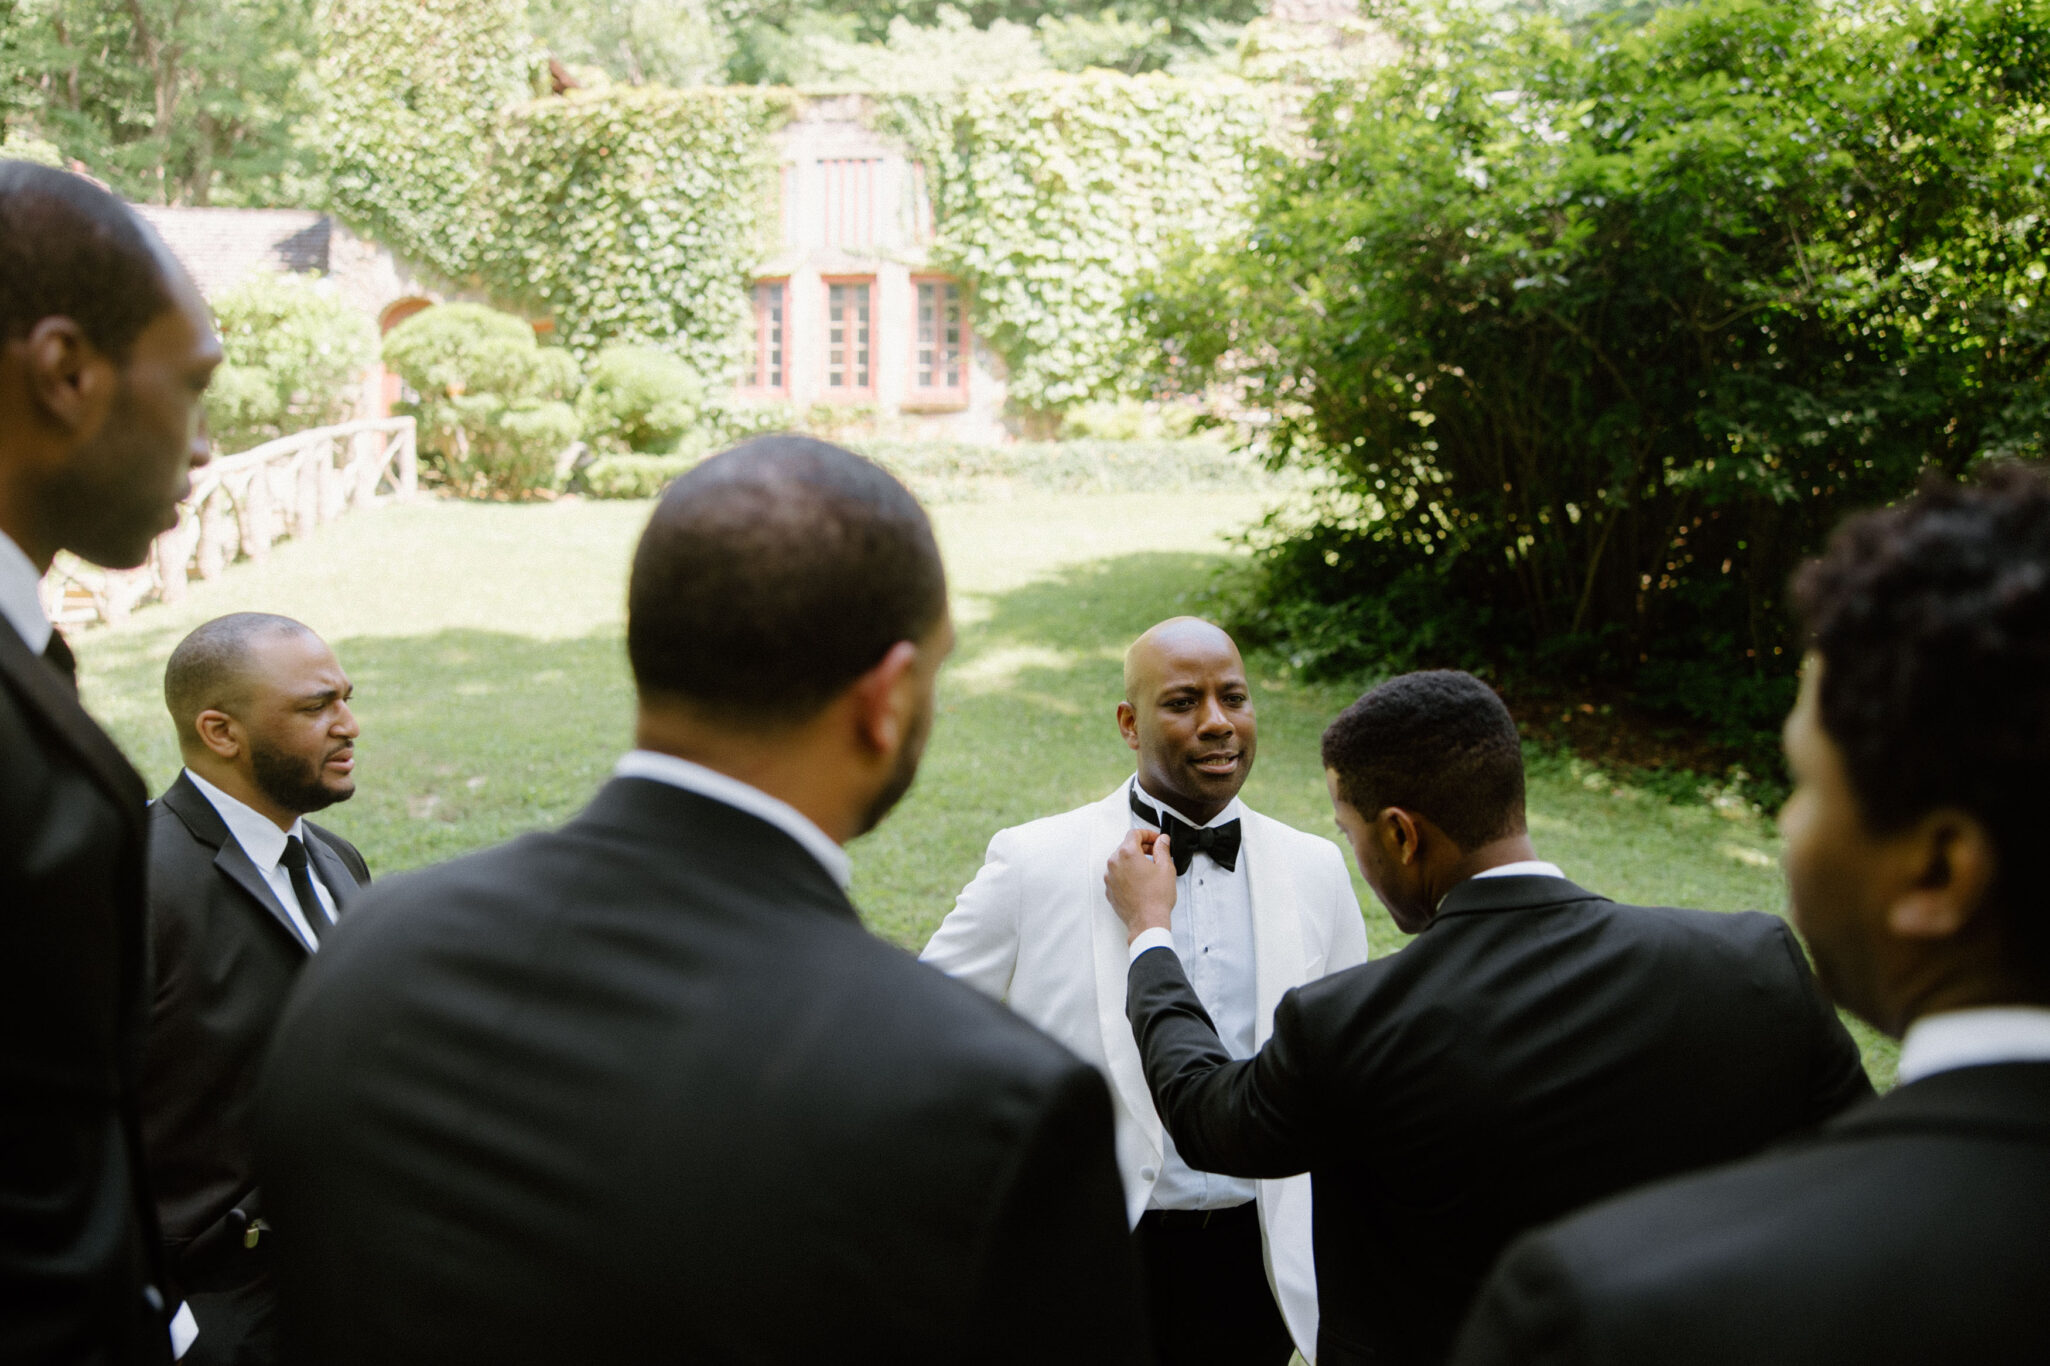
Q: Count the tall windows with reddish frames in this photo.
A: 3